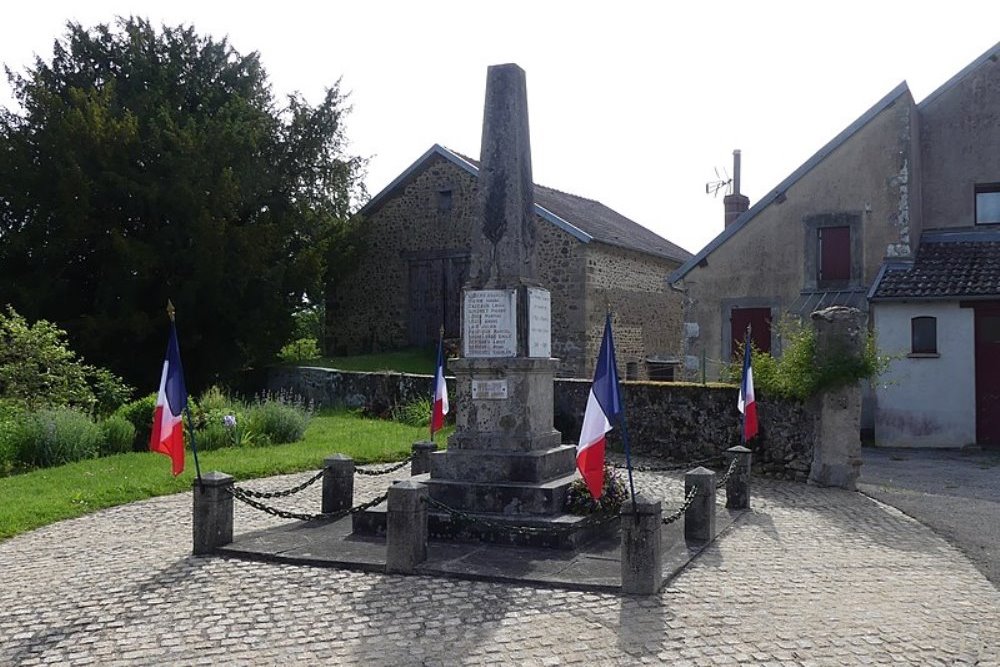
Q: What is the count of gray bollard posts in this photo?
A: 7